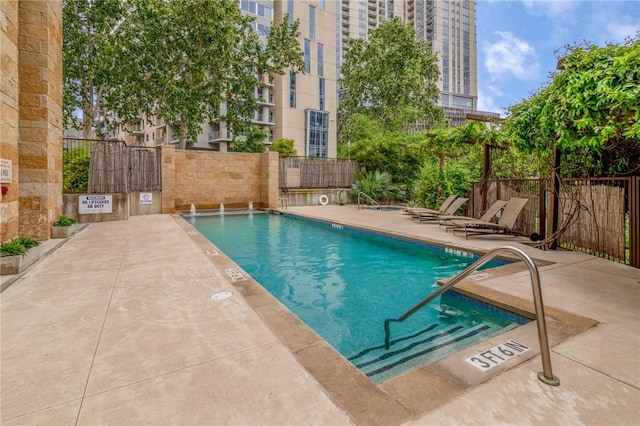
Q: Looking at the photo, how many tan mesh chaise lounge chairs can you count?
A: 4